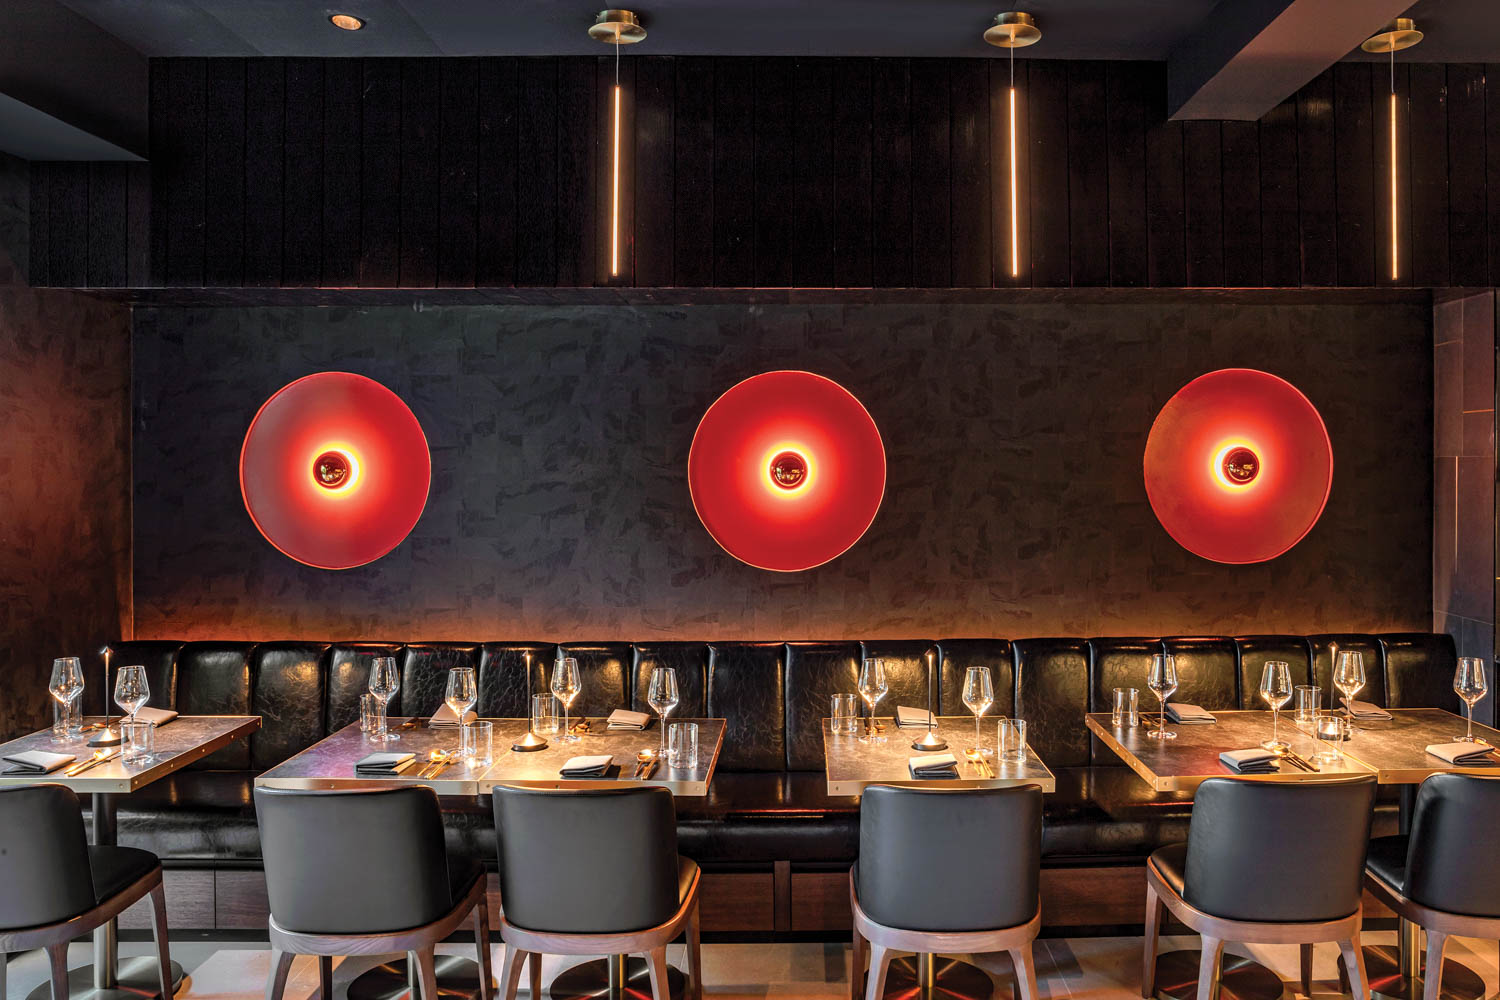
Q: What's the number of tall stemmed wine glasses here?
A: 12